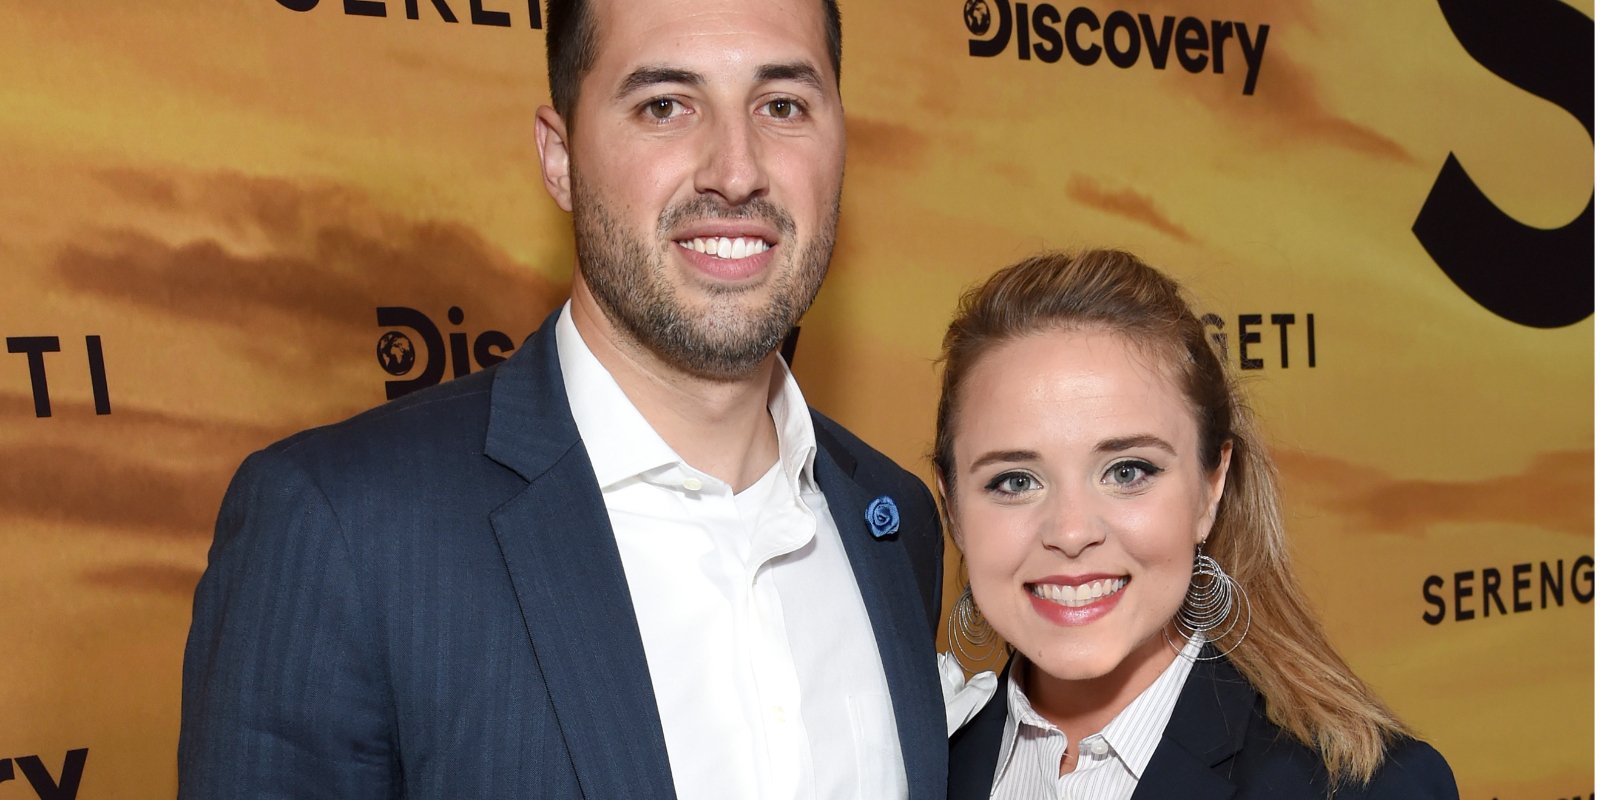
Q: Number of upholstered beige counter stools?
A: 0